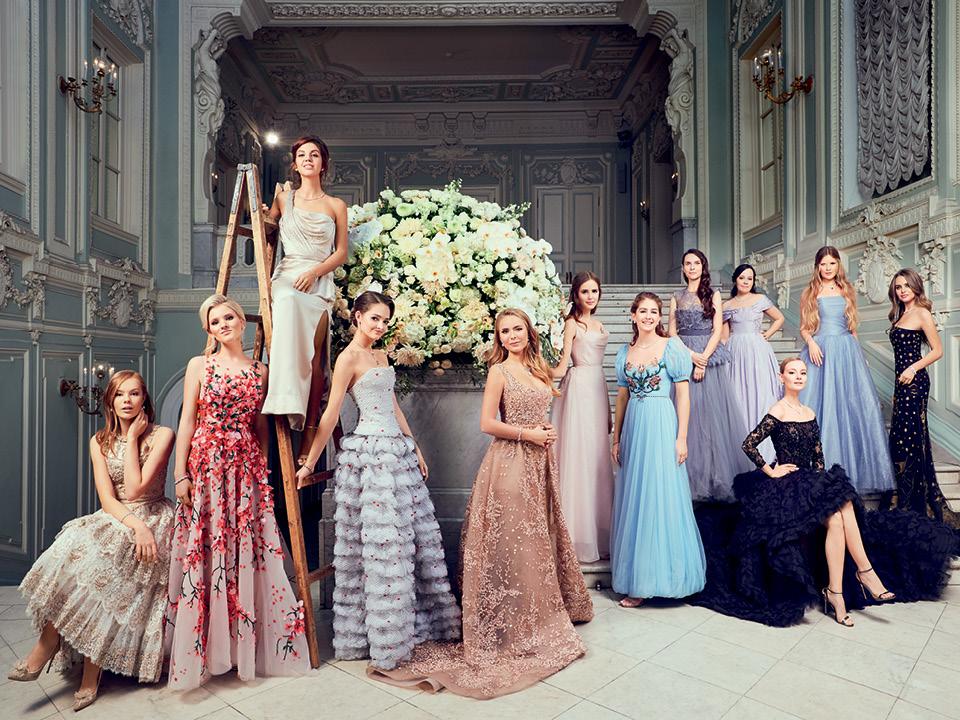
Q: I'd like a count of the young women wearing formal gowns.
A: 12